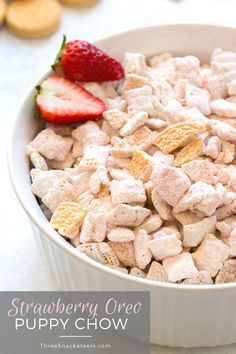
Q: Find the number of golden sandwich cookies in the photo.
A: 3